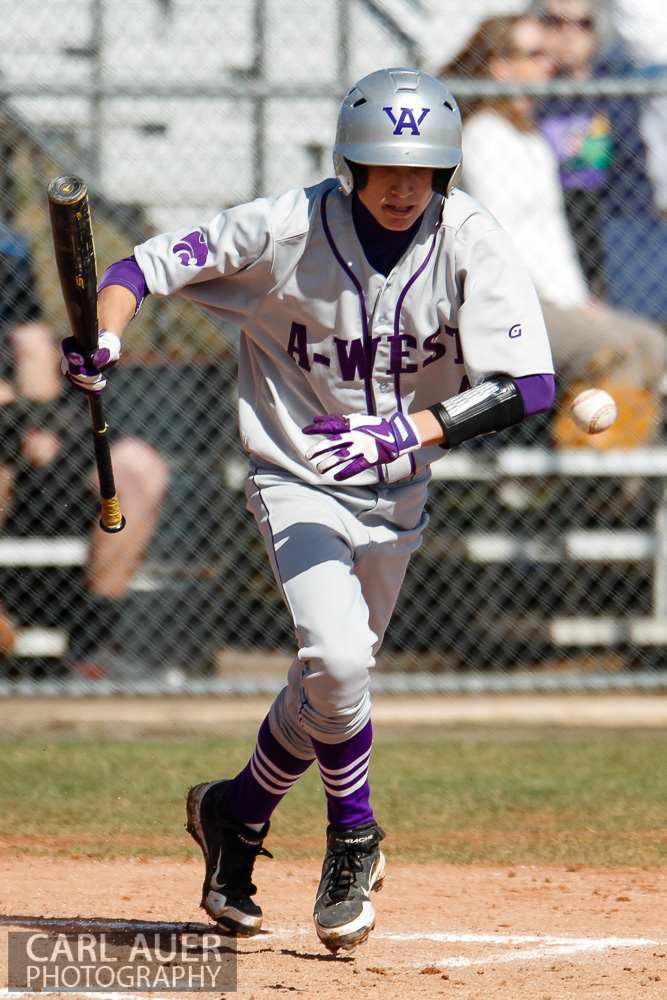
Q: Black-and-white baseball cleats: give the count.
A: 2